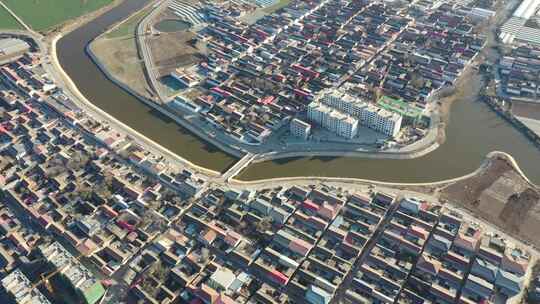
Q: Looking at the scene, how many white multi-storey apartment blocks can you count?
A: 3